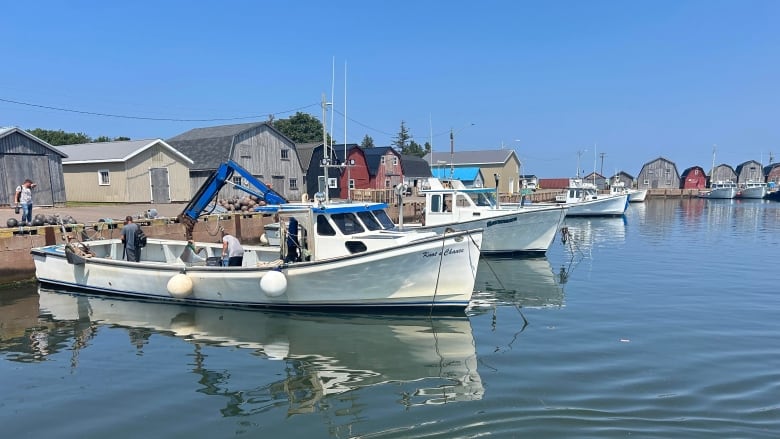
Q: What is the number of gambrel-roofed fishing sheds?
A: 10